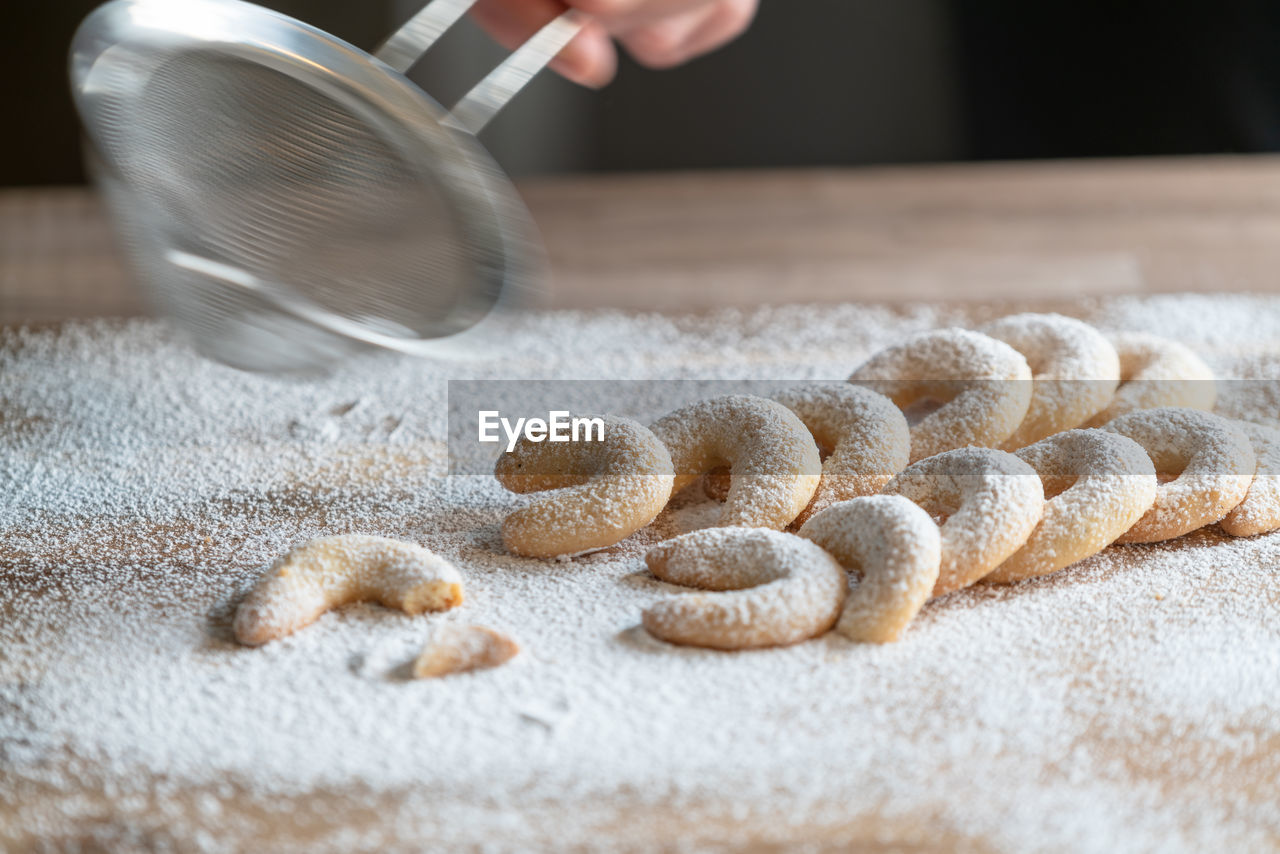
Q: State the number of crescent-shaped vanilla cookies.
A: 13